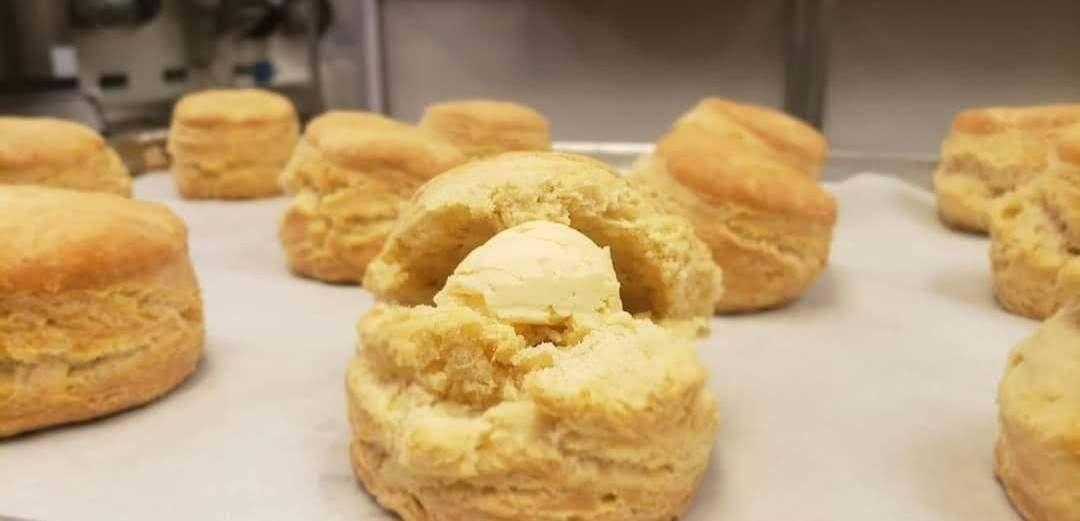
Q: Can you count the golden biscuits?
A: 11